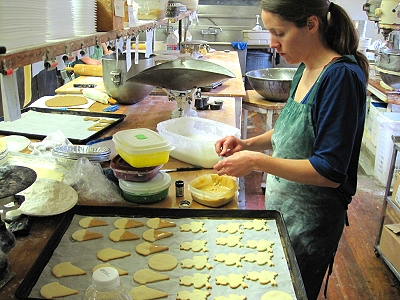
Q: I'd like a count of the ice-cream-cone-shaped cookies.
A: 13